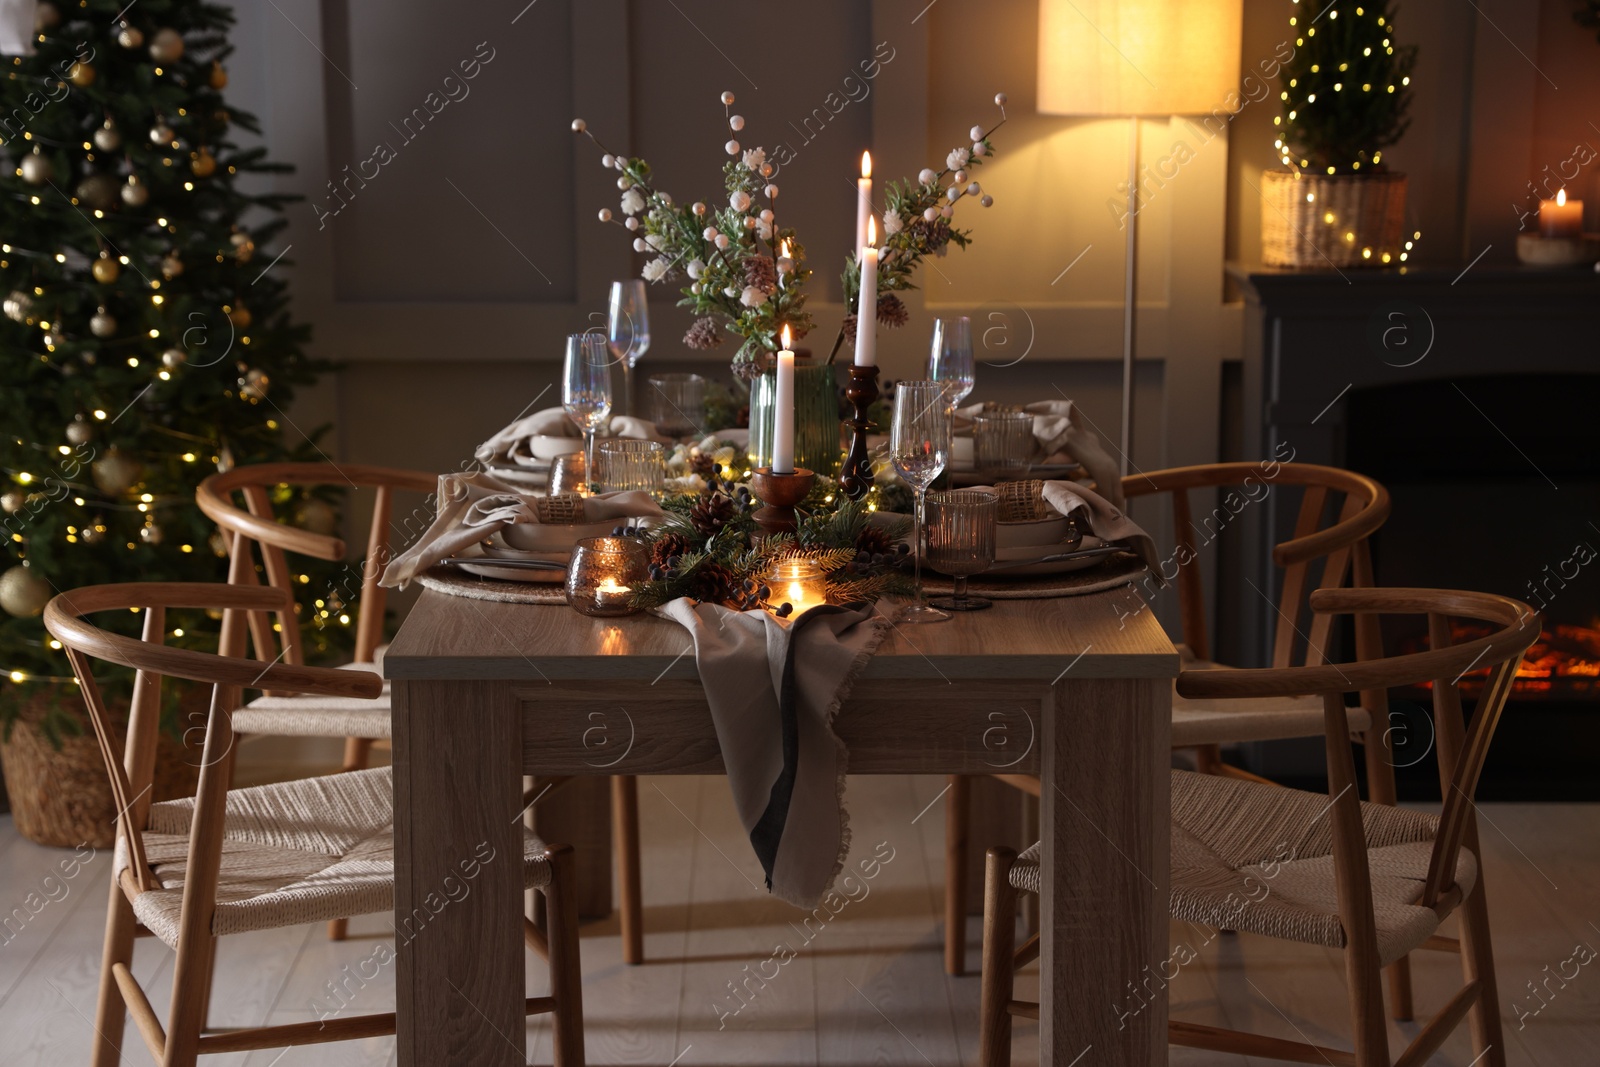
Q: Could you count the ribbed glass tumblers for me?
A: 4